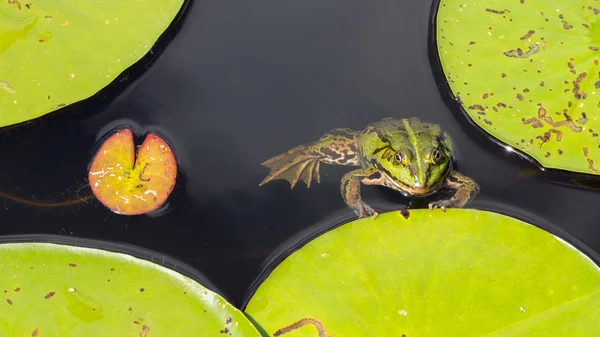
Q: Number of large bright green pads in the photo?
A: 4